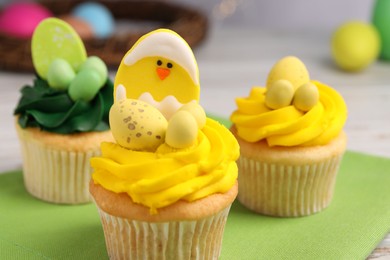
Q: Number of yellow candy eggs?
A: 6